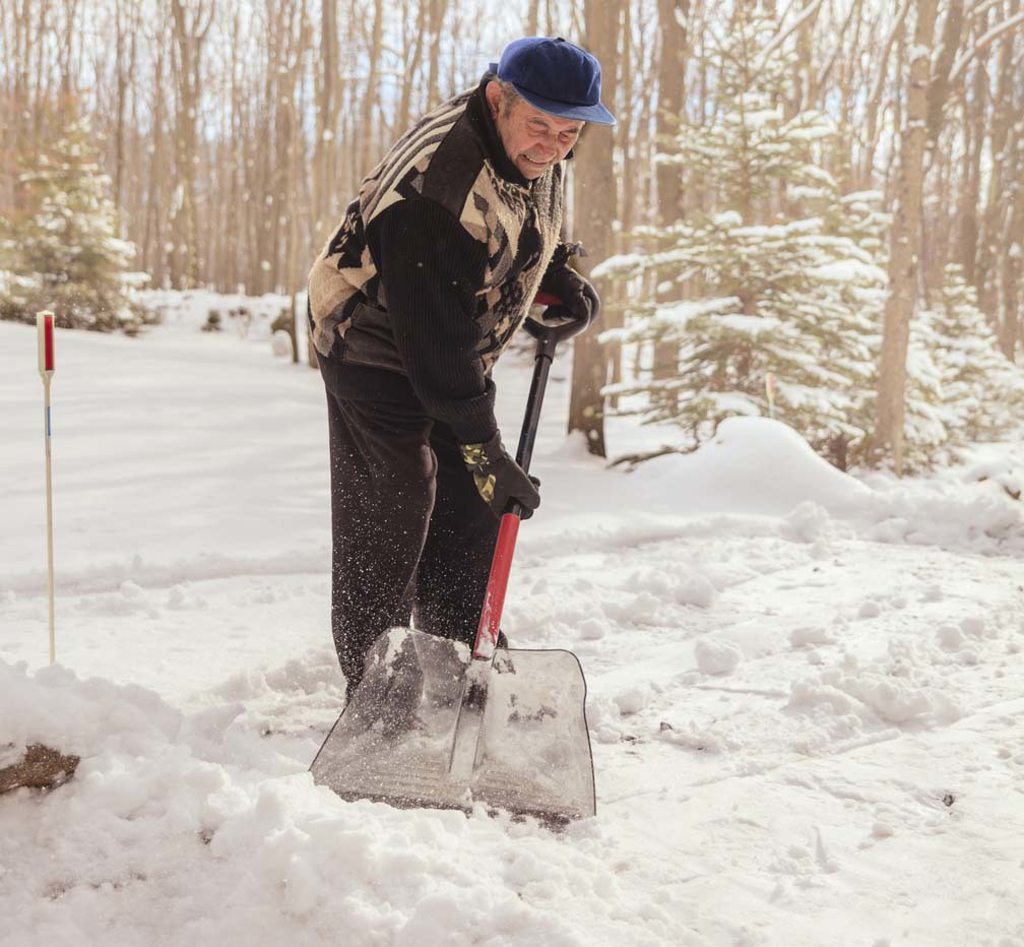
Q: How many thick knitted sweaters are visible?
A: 1